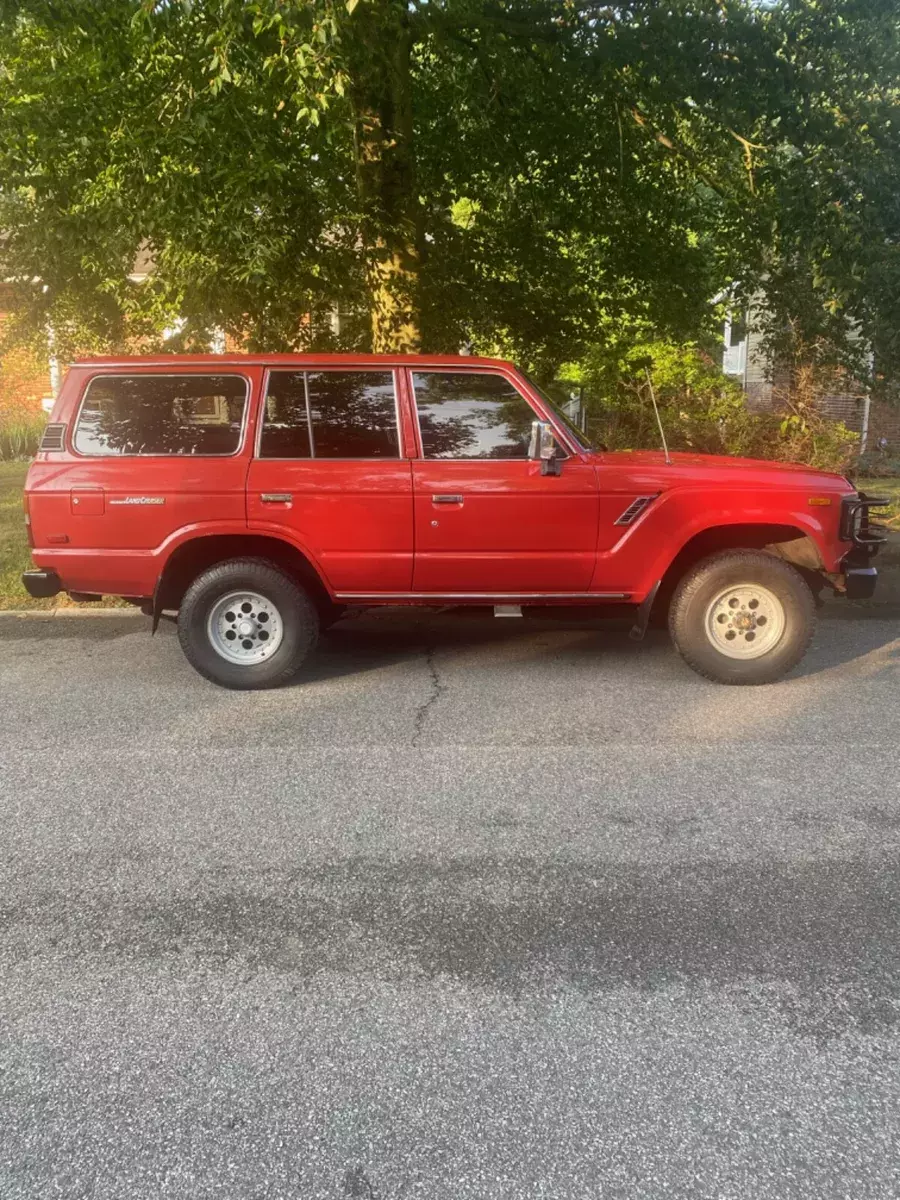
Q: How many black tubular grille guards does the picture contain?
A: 1